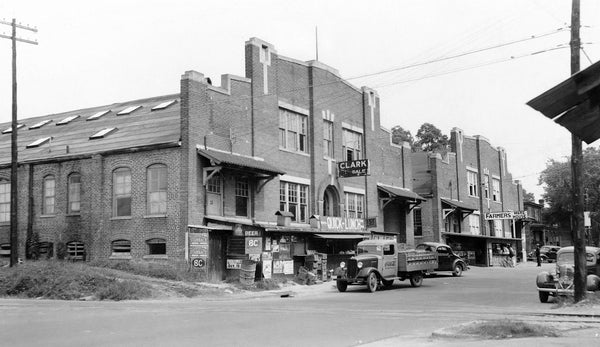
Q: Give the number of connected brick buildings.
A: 2